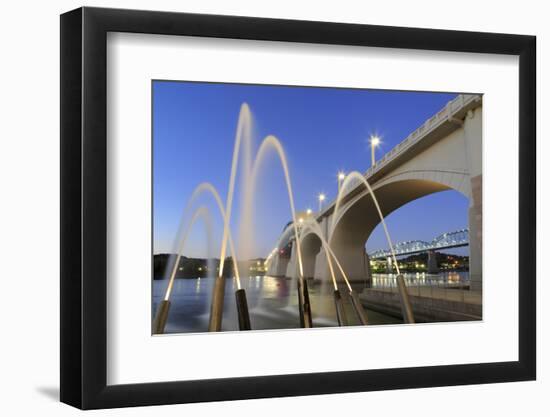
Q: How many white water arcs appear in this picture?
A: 7